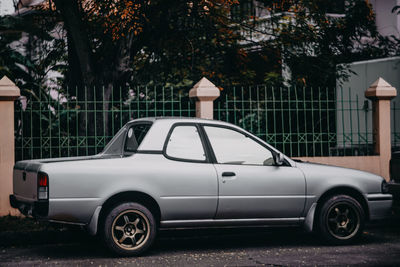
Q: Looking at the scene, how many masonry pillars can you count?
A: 3